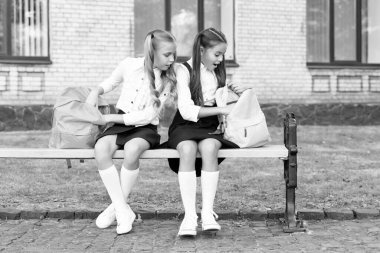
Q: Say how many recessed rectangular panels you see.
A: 5